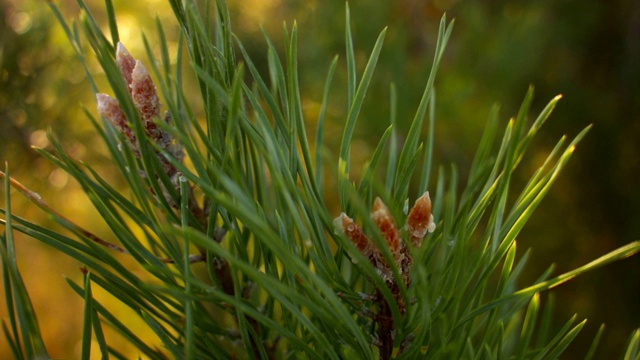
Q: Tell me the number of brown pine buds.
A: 6